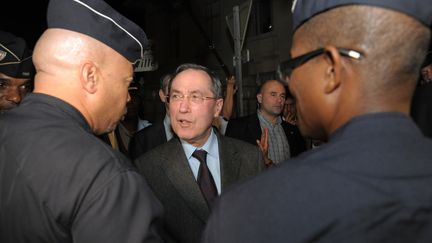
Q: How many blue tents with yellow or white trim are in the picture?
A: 0